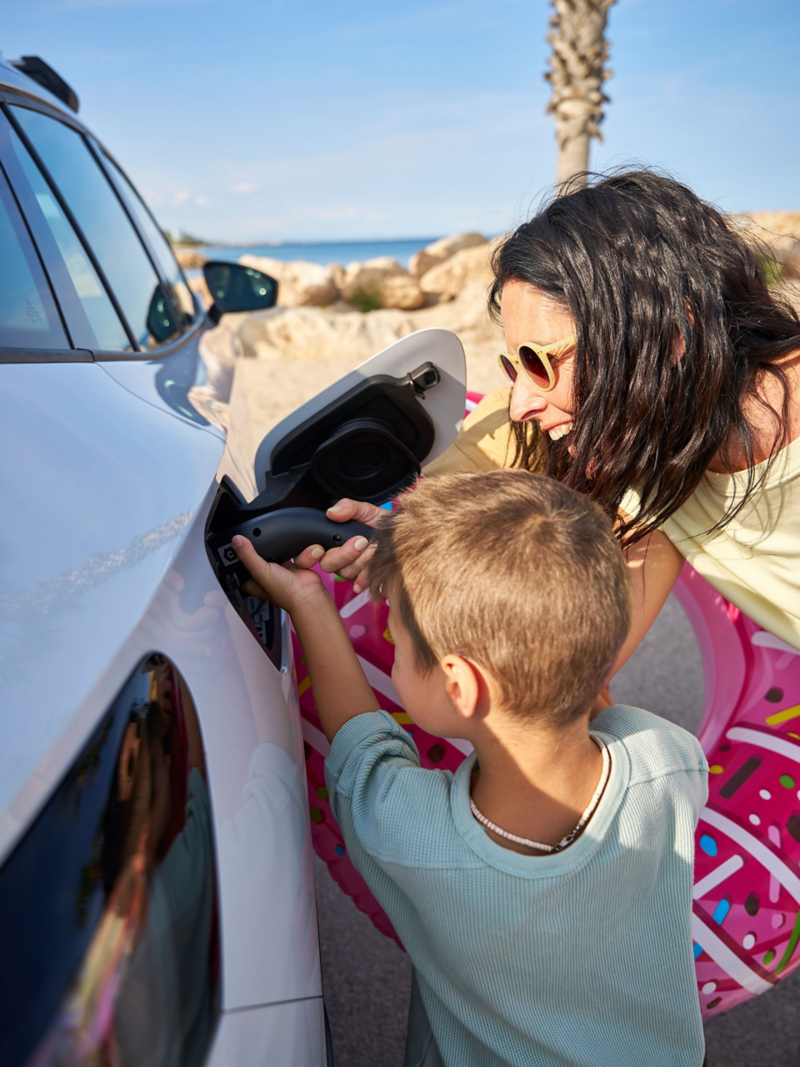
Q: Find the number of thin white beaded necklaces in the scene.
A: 1